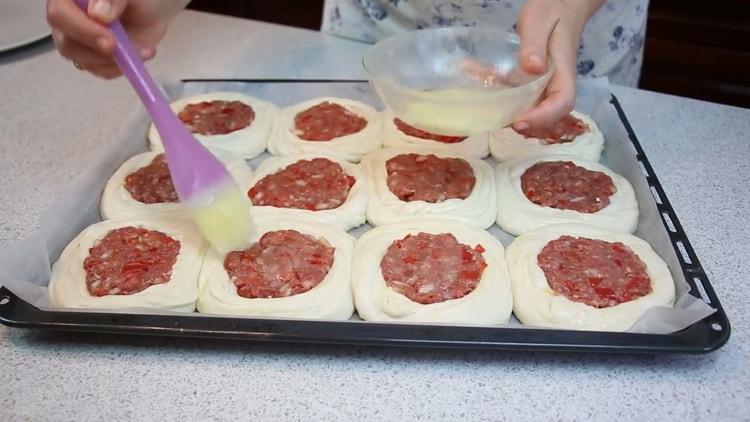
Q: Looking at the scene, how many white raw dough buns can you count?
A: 12